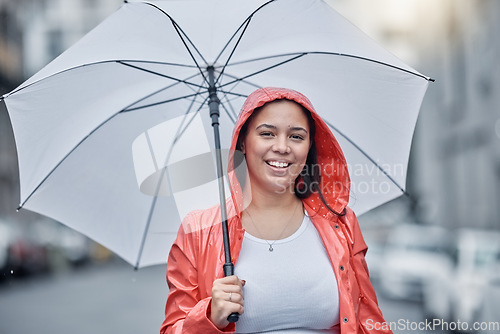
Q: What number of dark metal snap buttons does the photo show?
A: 3